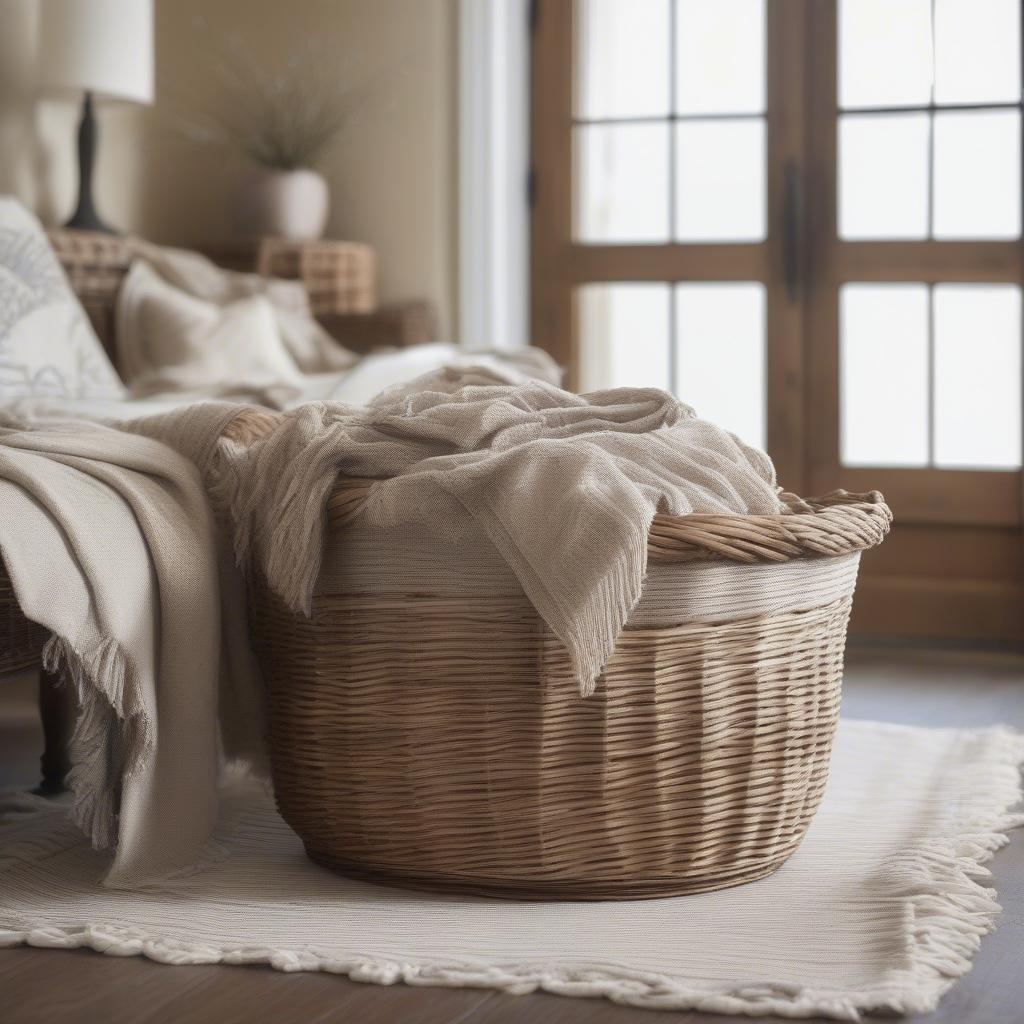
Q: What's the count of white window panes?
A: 12